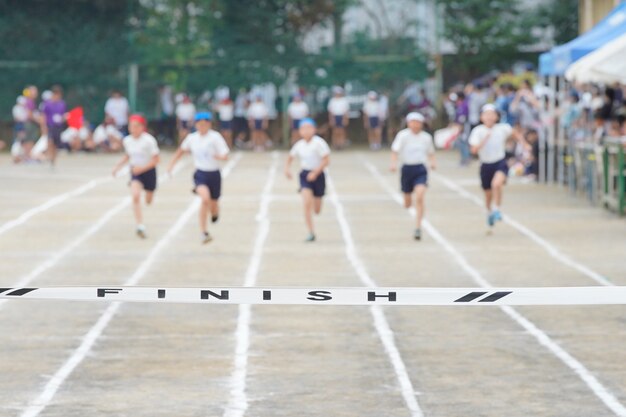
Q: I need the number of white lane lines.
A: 7